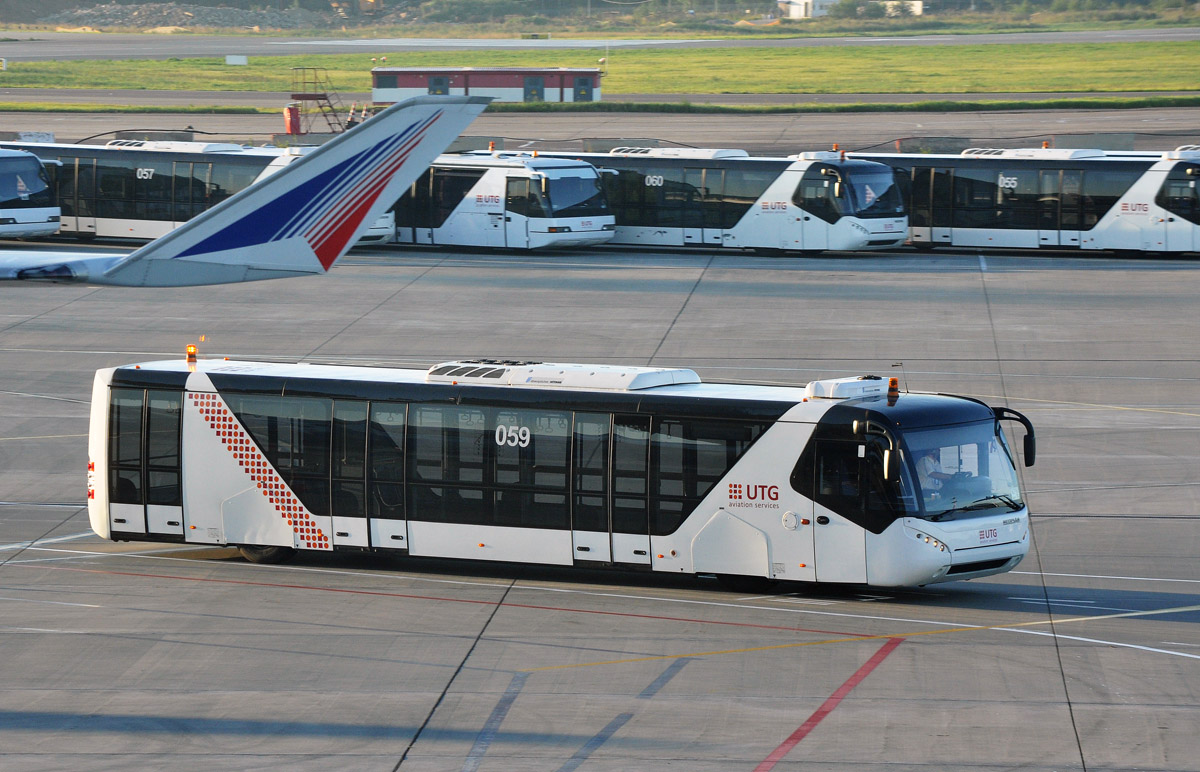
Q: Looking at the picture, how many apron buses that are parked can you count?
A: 5